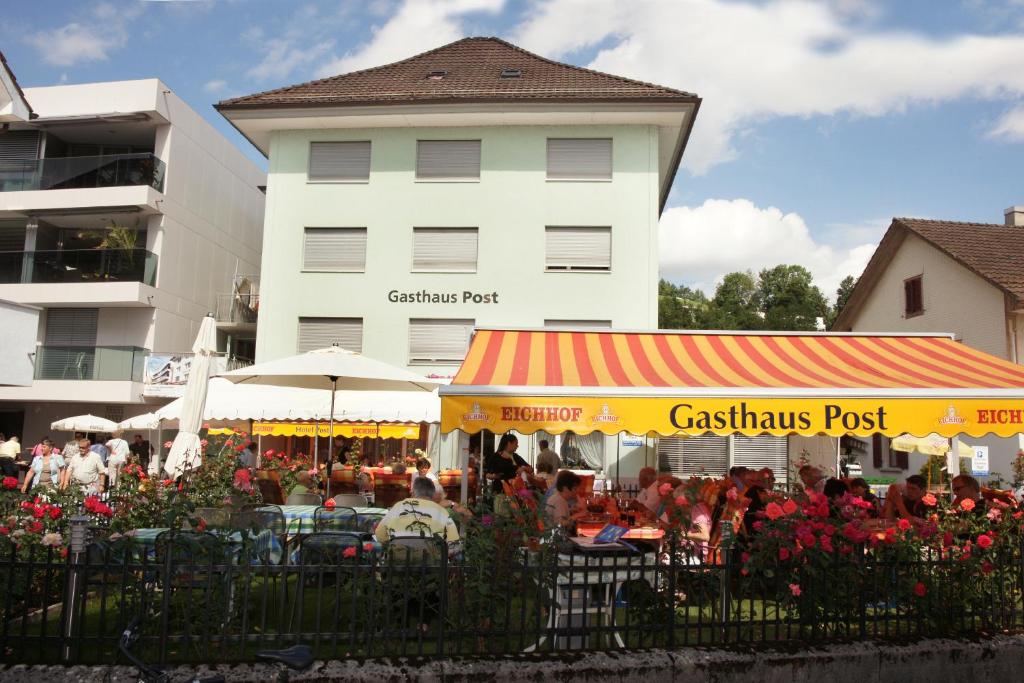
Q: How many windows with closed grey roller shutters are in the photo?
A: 9